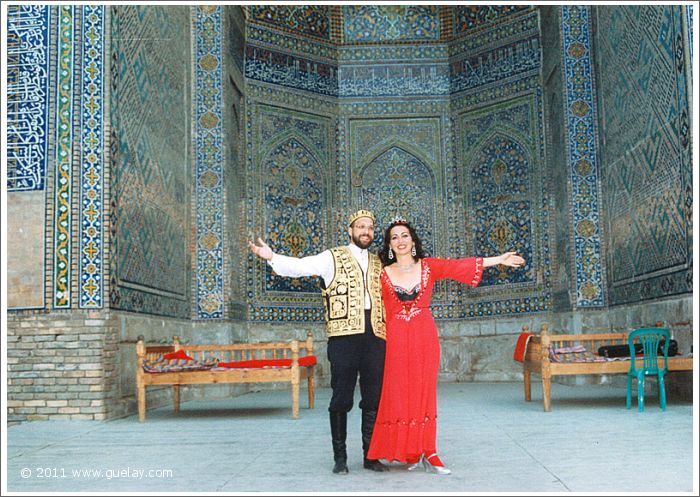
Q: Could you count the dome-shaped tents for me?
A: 0